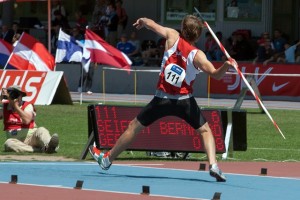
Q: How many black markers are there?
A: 6